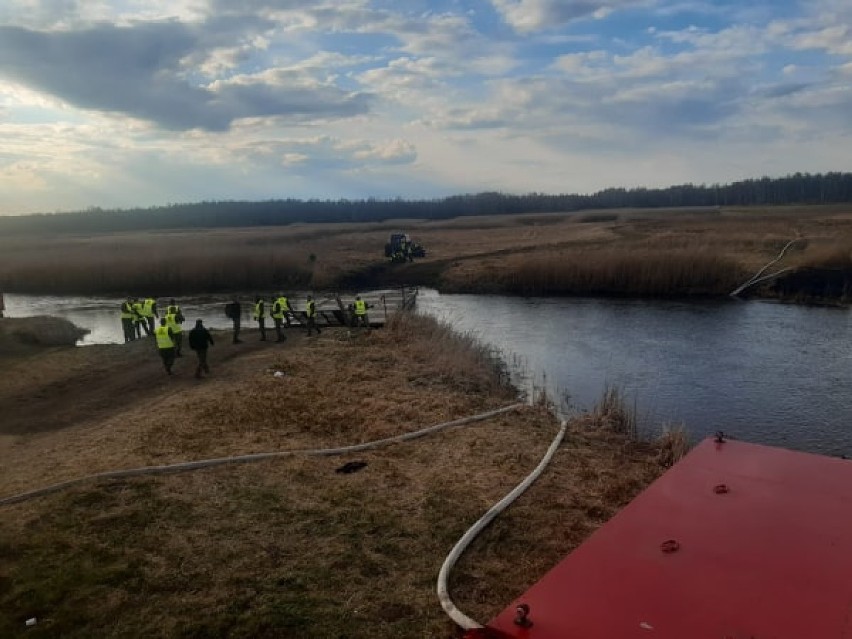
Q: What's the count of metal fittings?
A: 4